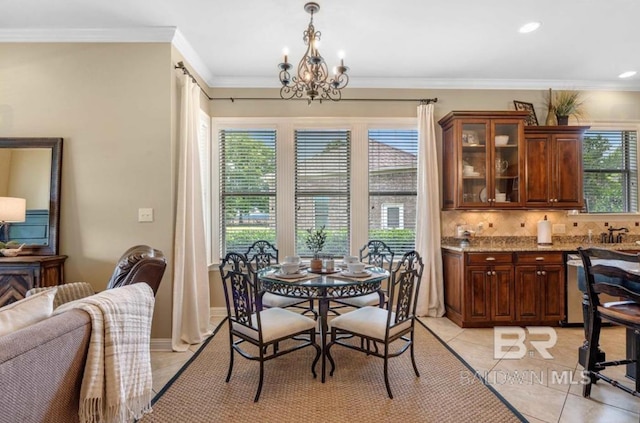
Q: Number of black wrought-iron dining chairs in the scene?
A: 4